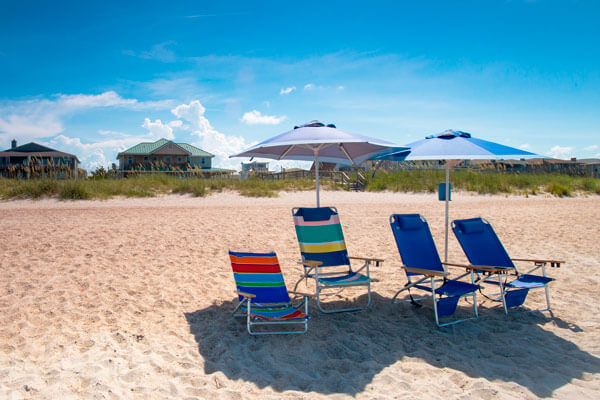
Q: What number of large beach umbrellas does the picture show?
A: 2